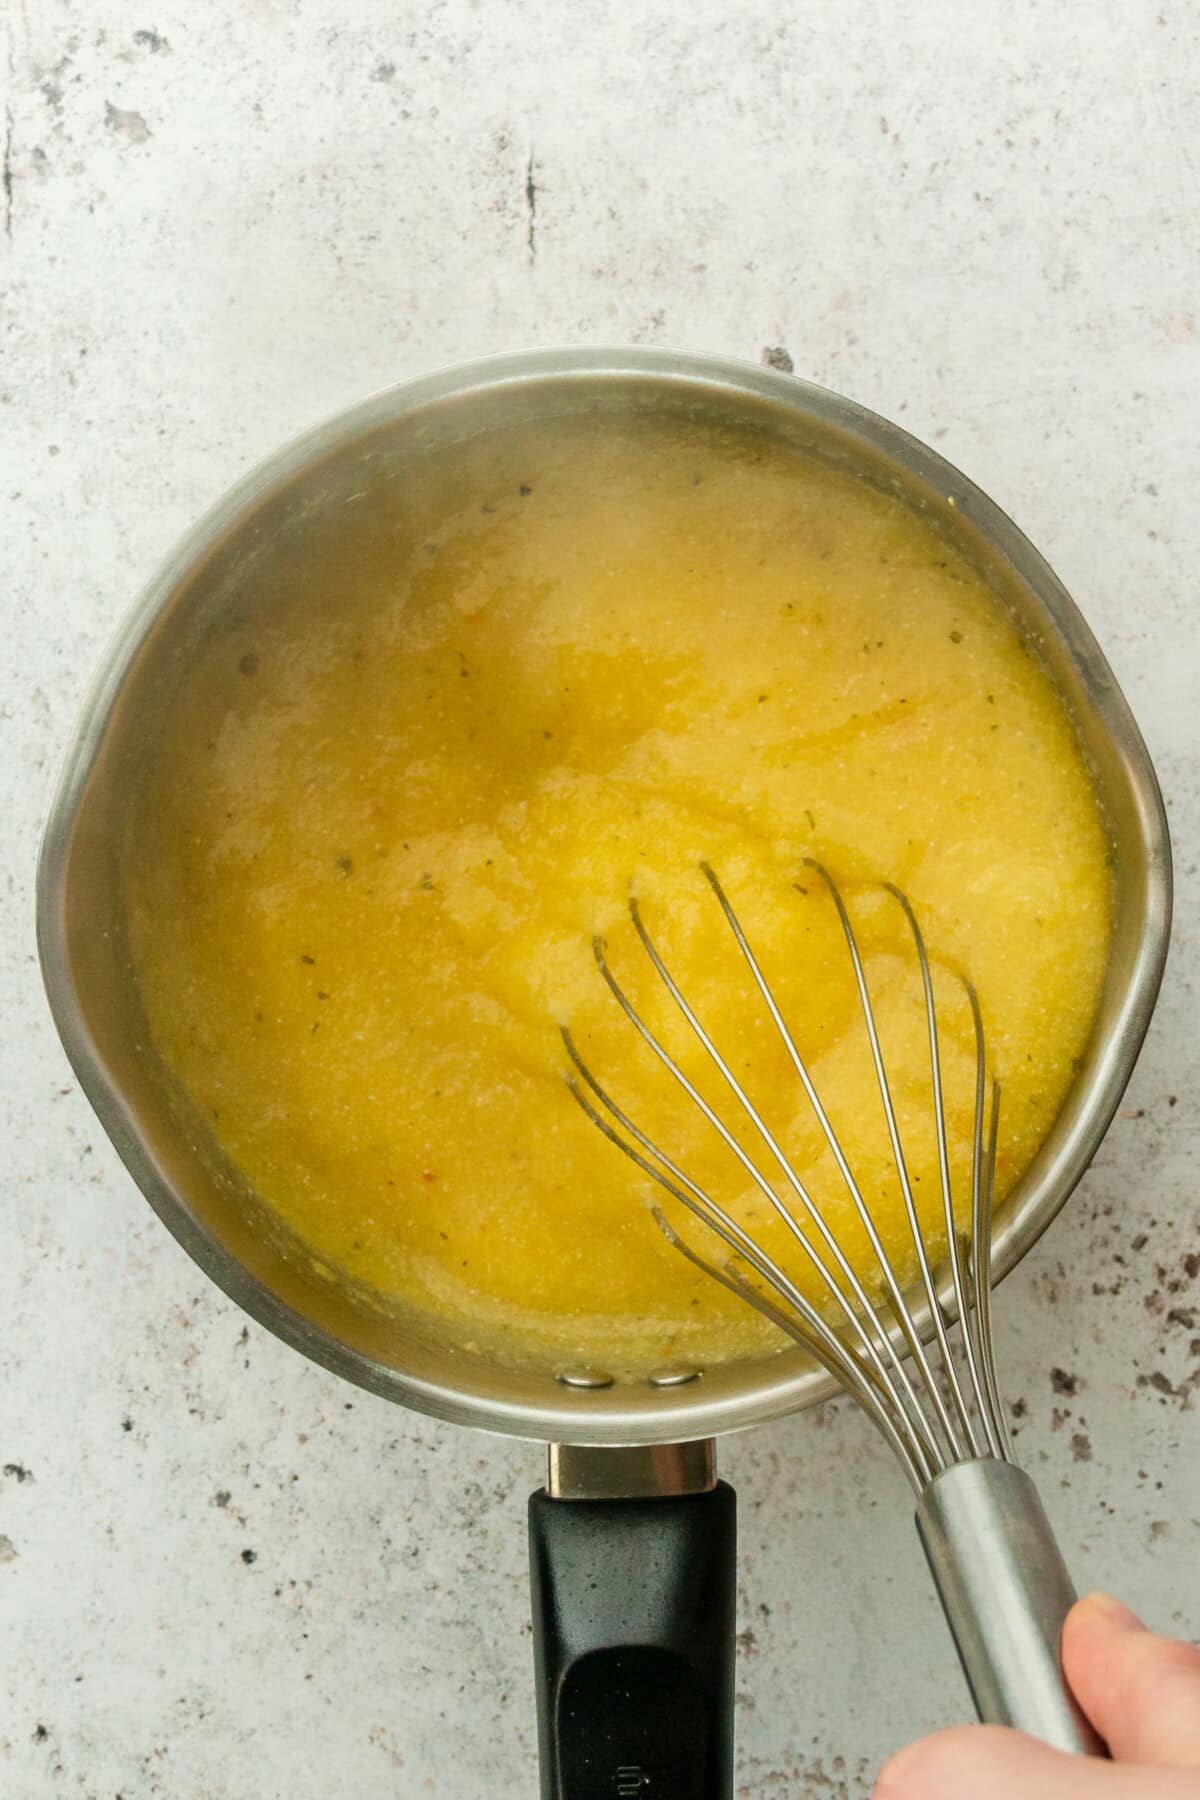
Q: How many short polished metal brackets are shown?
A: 1